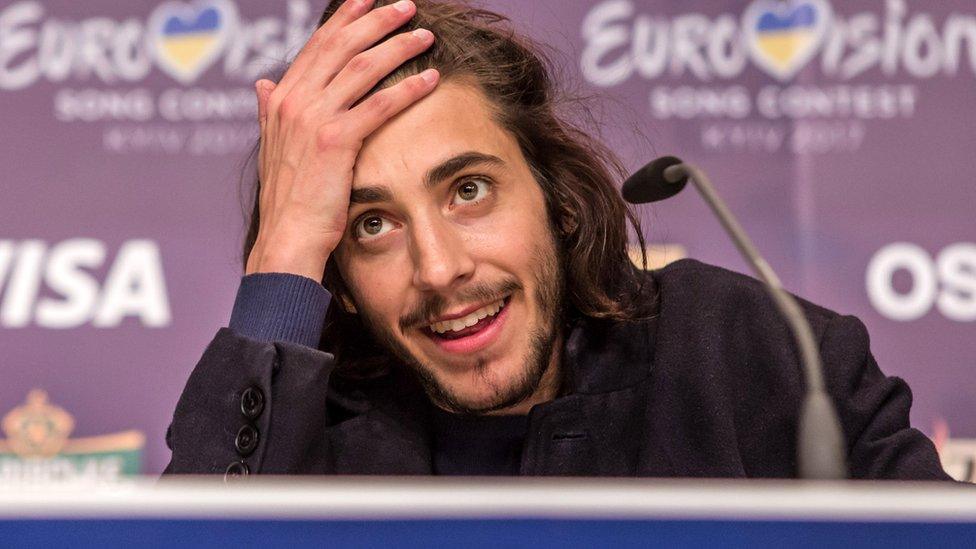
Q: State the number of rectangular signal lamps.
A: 0